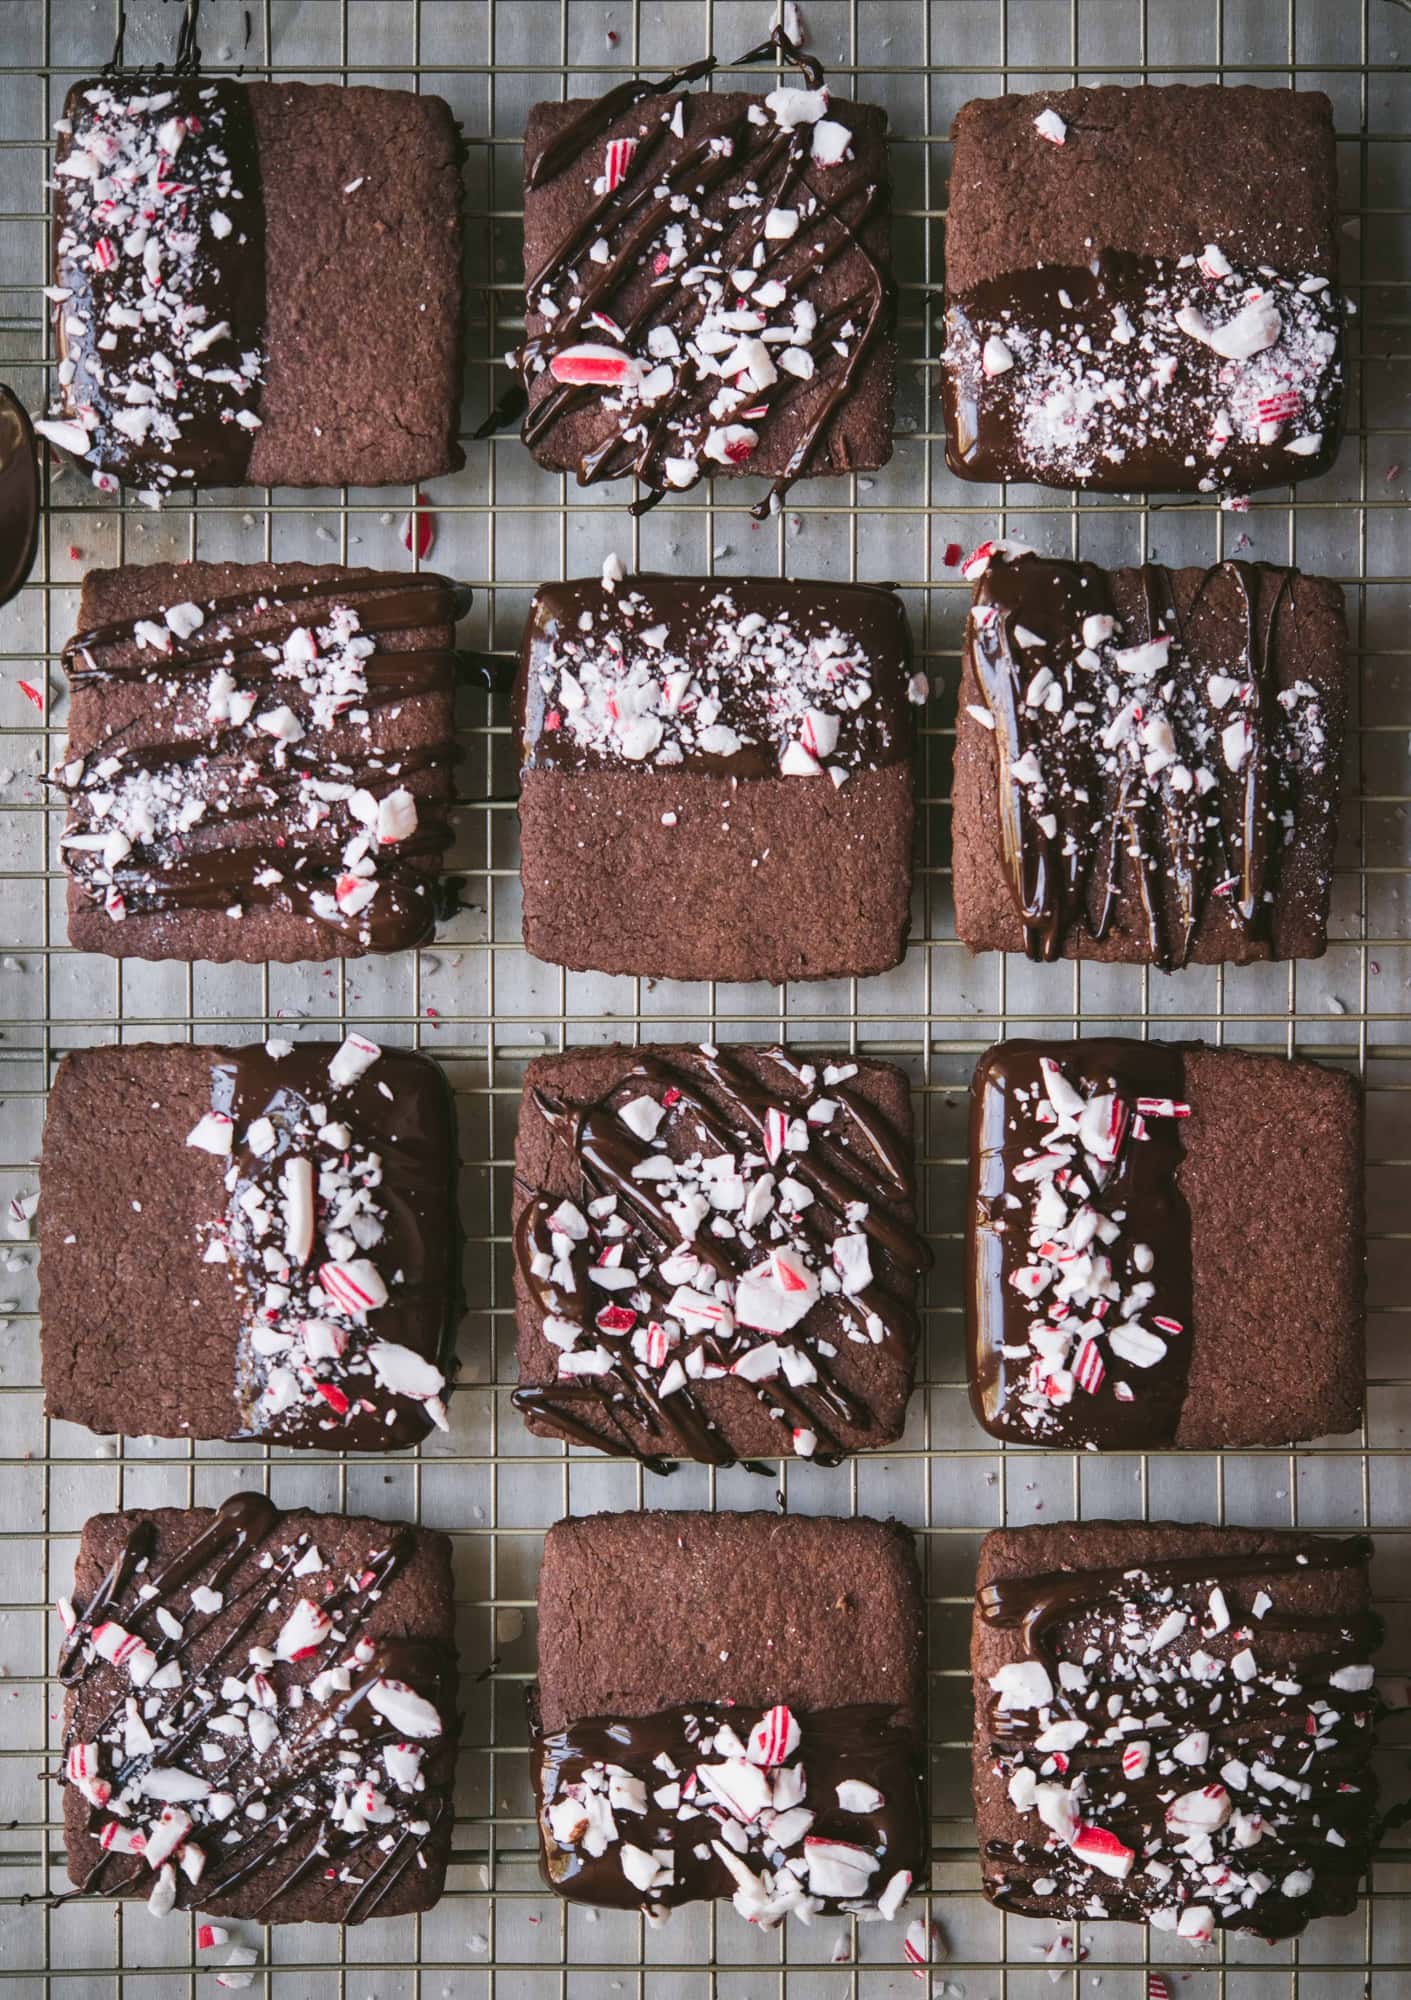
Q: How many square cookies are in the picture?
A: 12